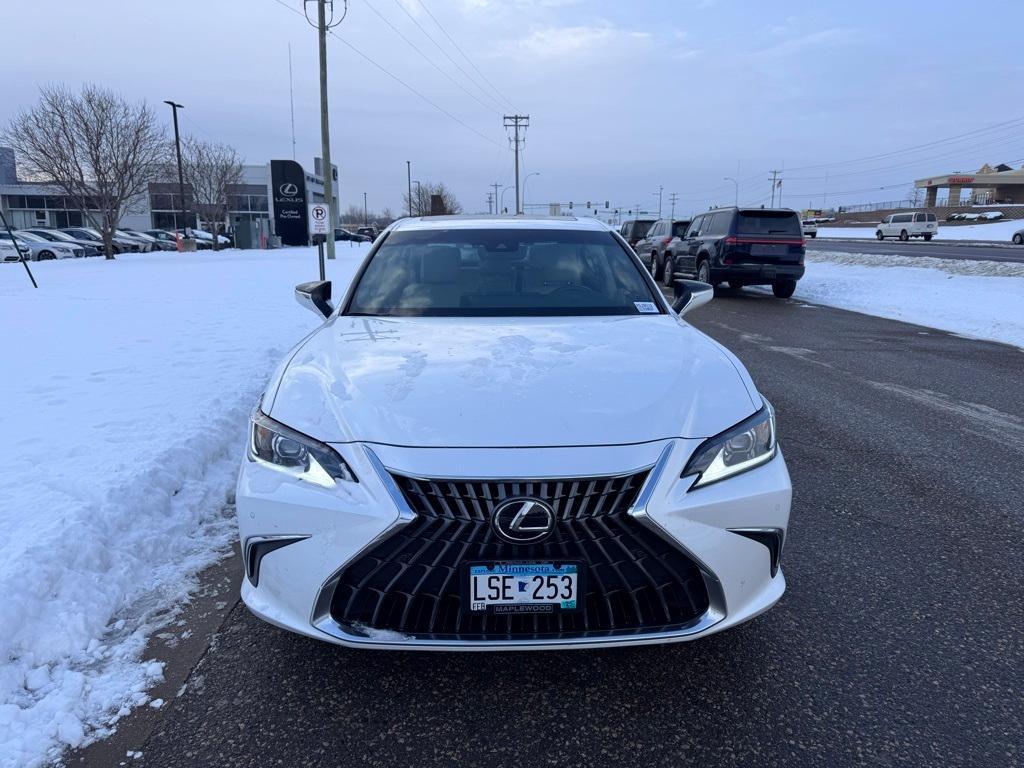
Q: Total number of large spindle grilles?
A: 1